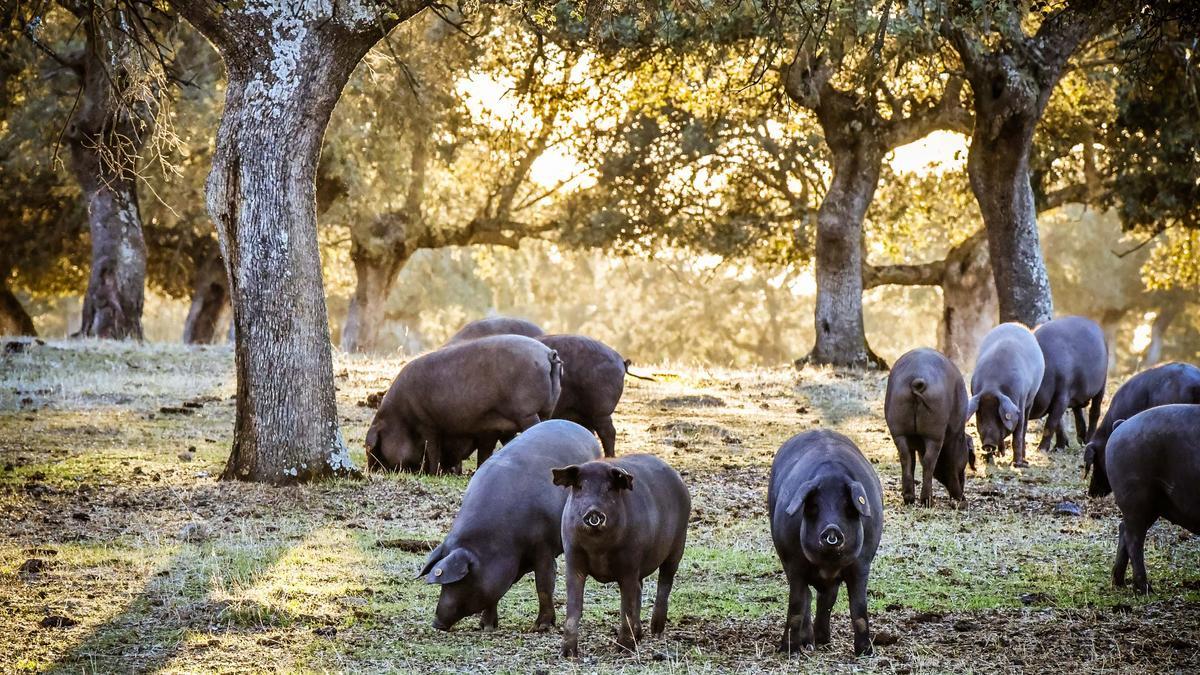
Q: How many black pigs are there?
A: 11